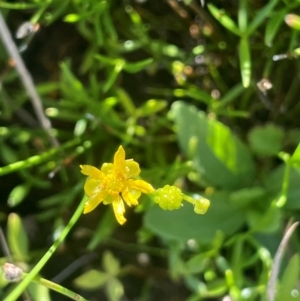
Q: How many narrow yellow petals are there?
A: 6